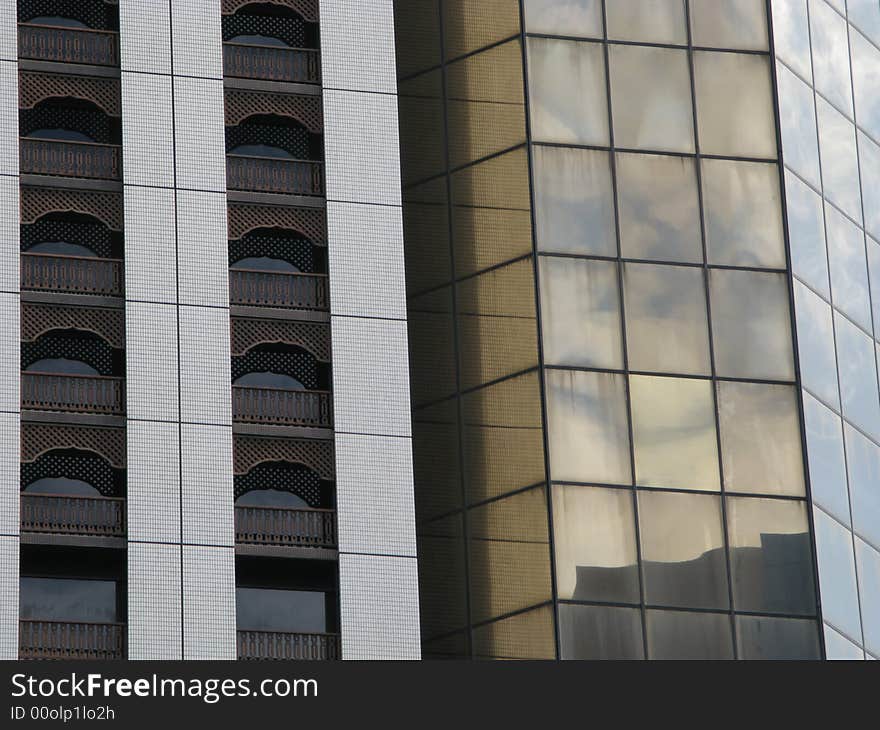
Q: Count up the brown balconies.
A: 12